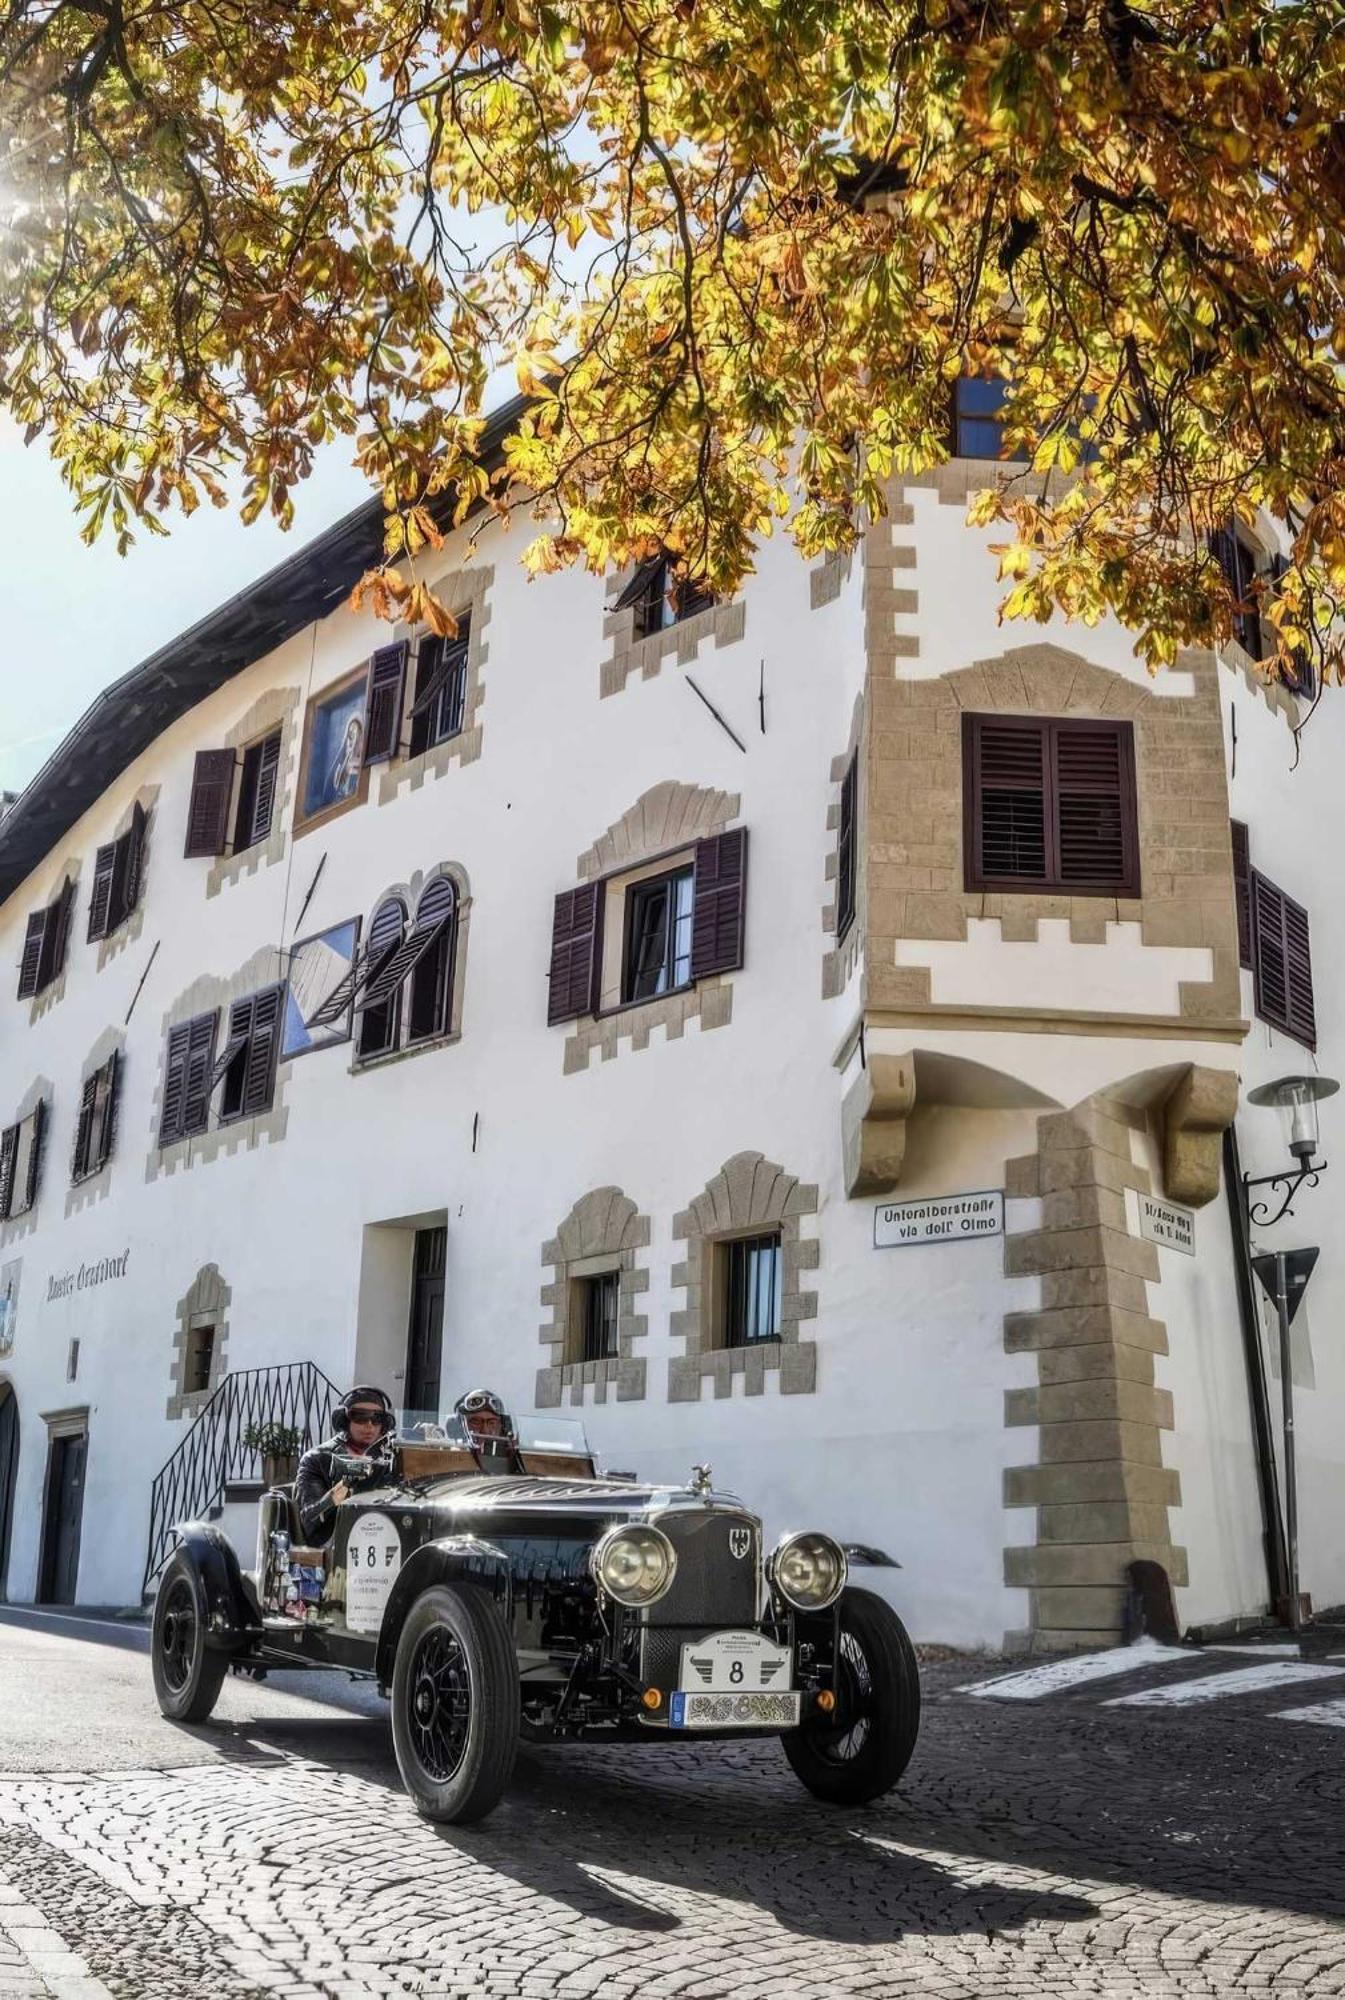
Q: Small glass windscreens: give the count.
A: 2